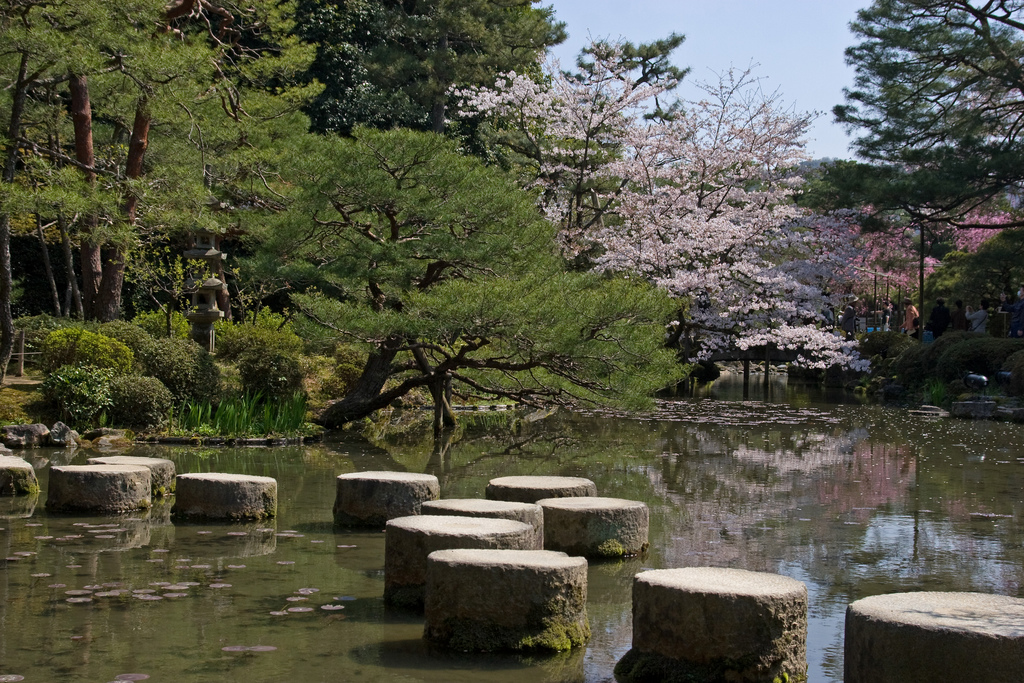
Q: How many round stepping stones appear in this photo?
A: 12